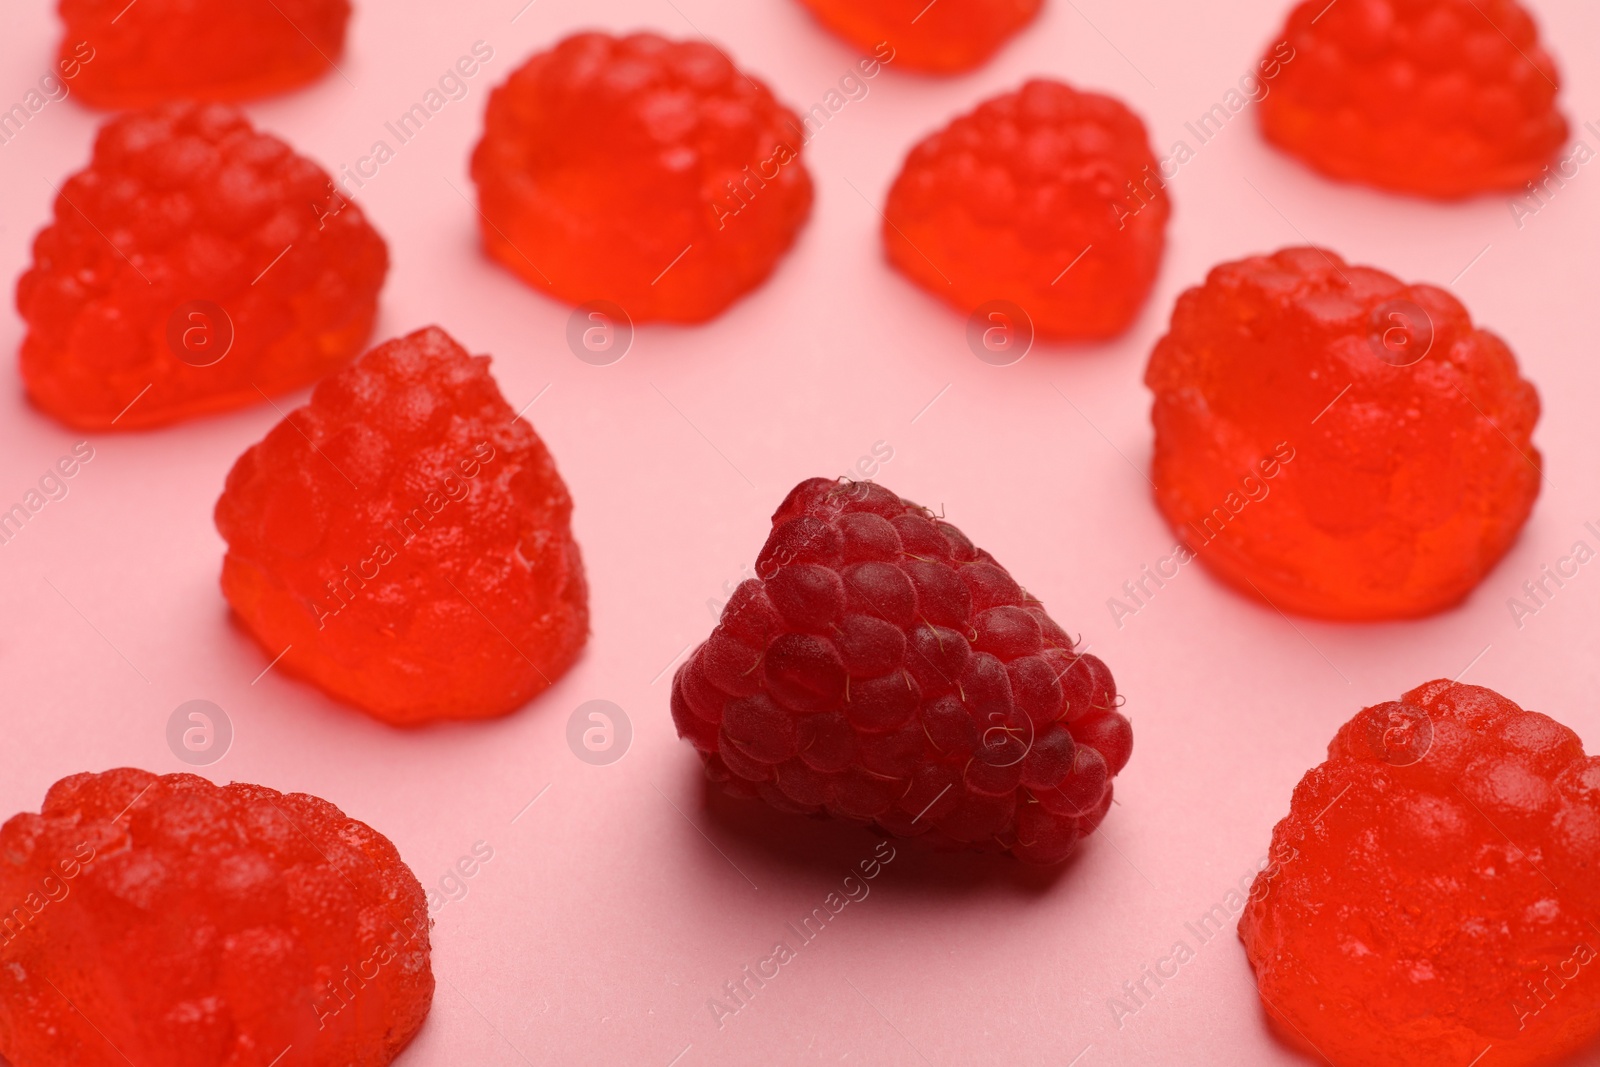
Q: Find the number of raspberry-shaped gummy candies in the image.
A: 10